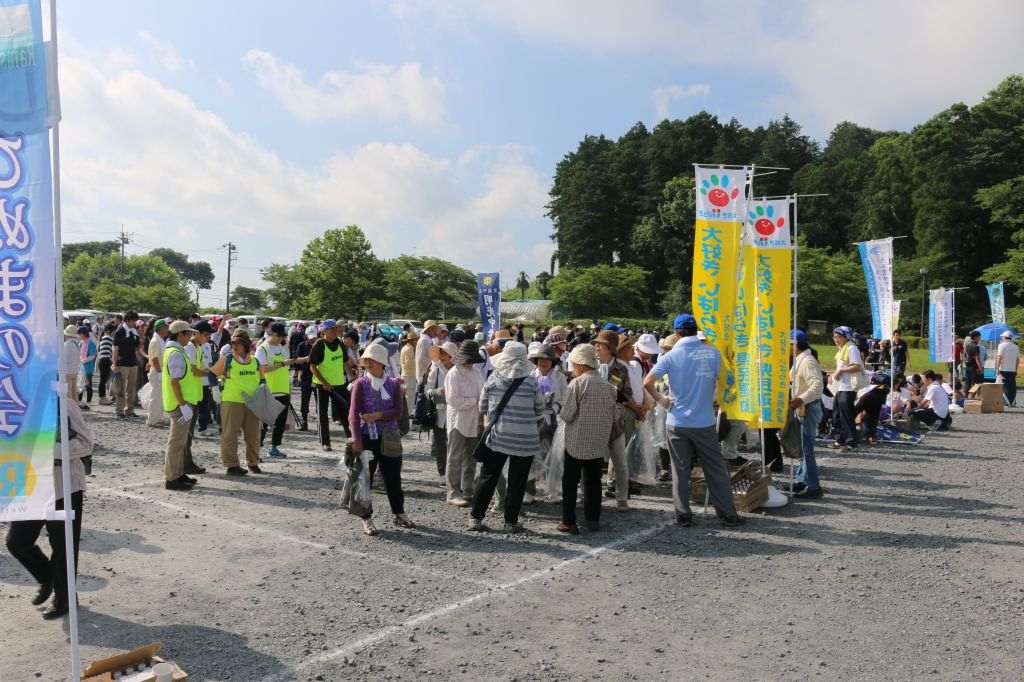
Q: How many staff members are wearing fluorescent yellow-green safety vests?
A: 5